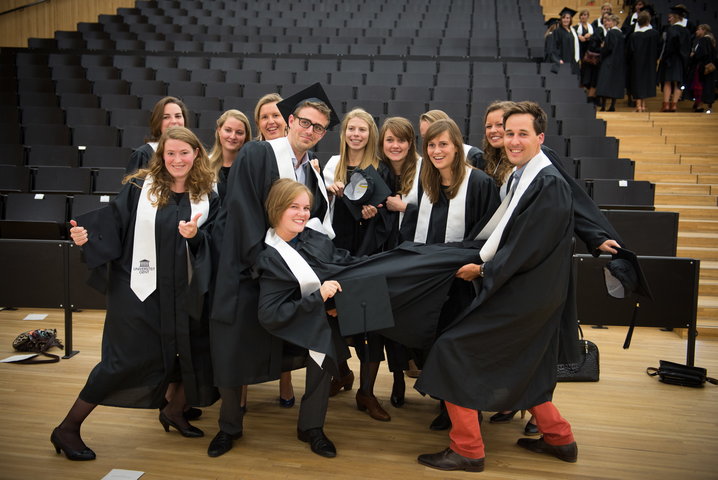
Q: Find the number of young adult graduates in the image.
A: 12